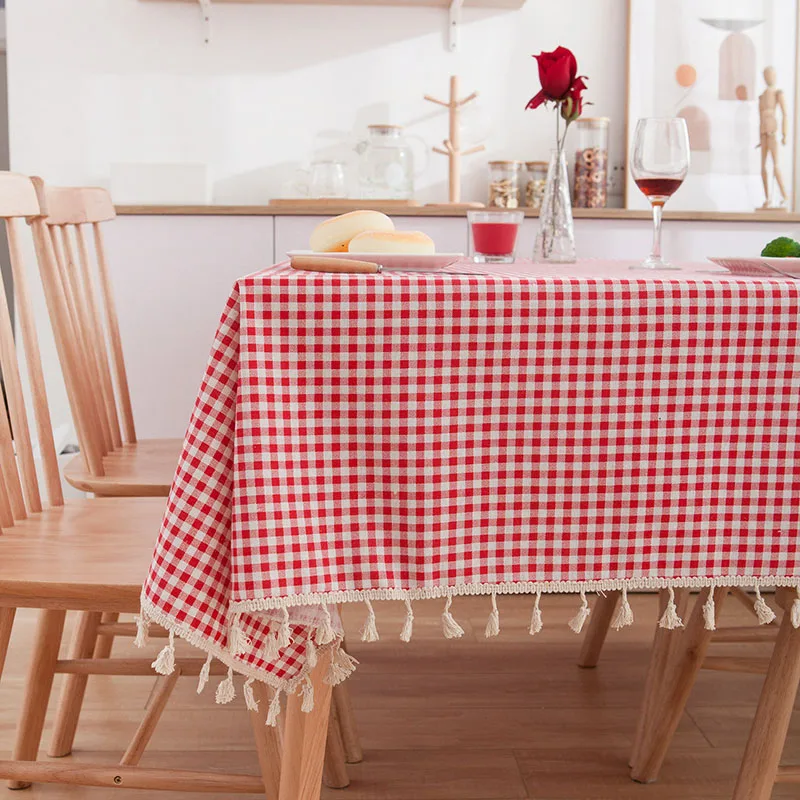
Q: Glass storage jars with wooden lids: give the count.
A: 3